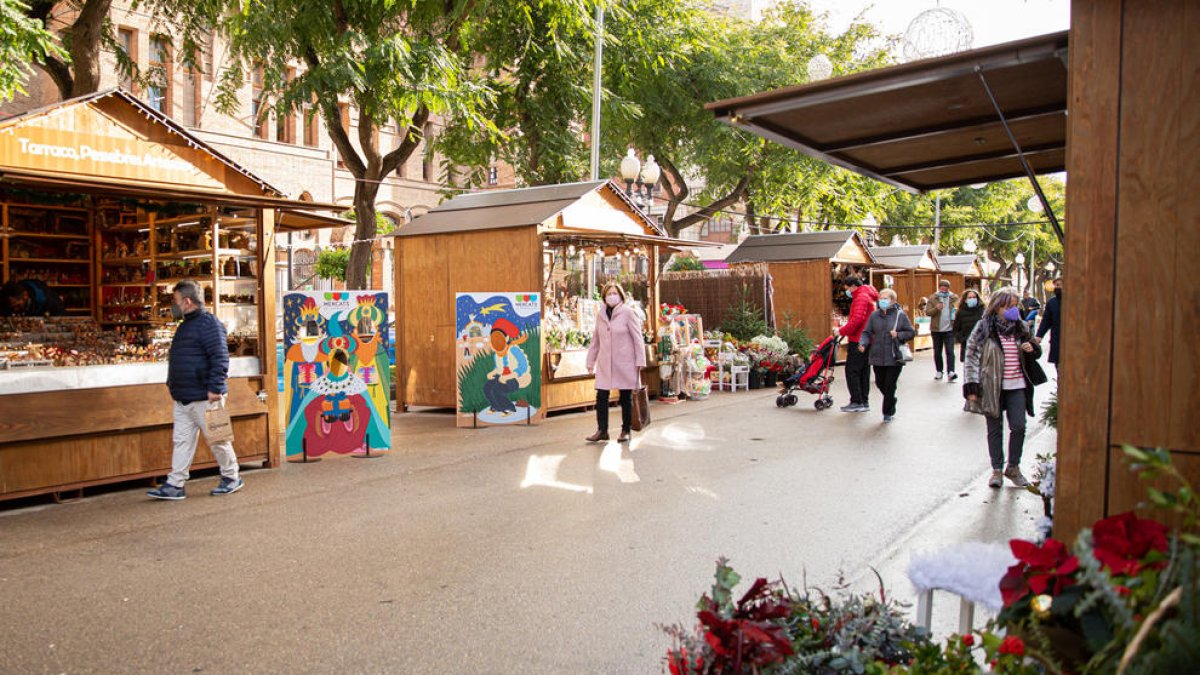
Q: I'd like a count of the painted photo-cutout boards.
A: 2